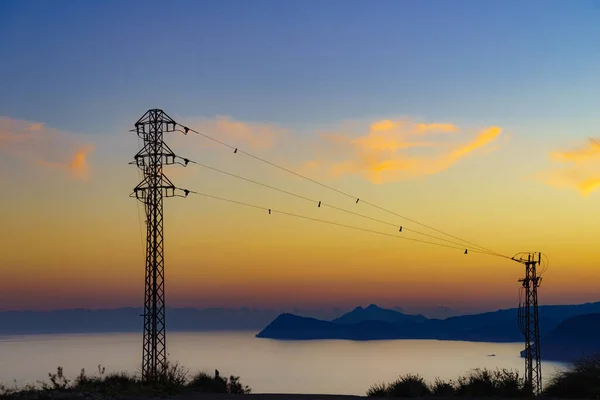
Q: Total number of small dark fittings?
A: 6